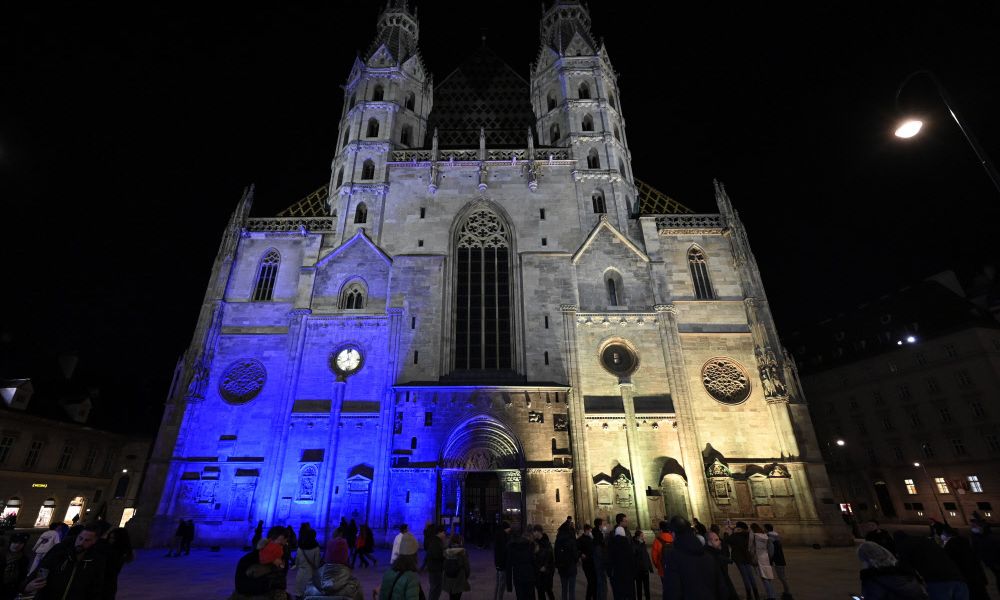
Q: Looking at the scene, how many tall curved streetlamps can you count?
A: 1